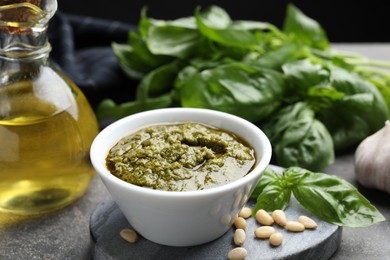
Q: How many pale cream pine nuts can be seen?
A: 11